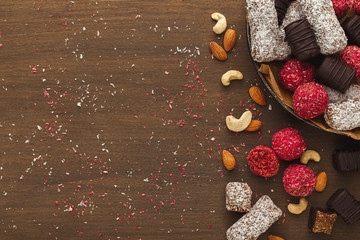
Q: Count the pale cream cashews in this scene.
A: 5